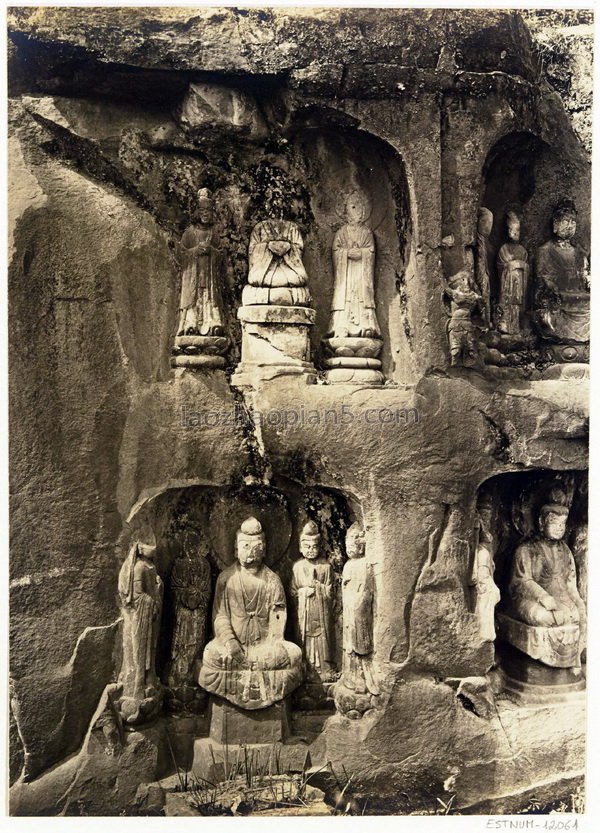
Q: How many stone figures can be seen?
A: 15